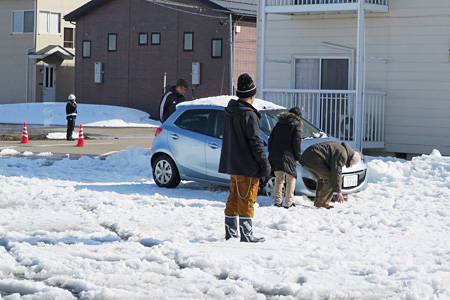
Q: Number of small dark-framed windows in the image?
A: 6